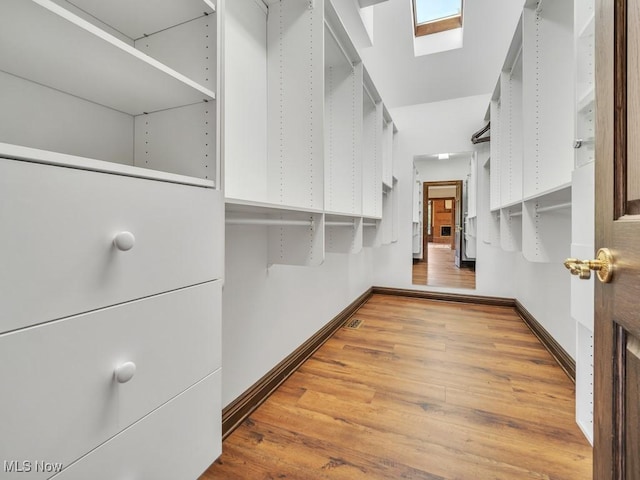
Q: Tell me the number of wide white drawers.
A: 3